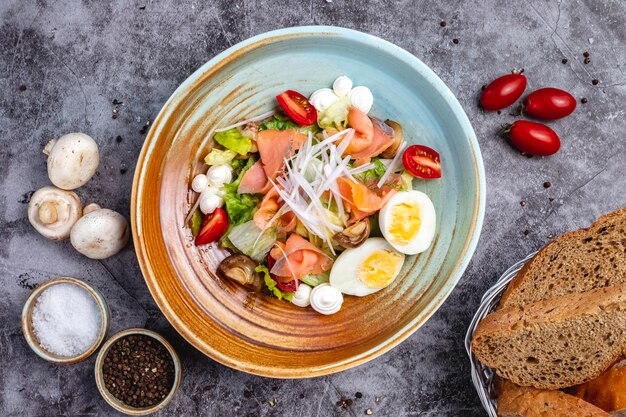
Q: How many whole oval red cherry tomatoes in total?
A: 3